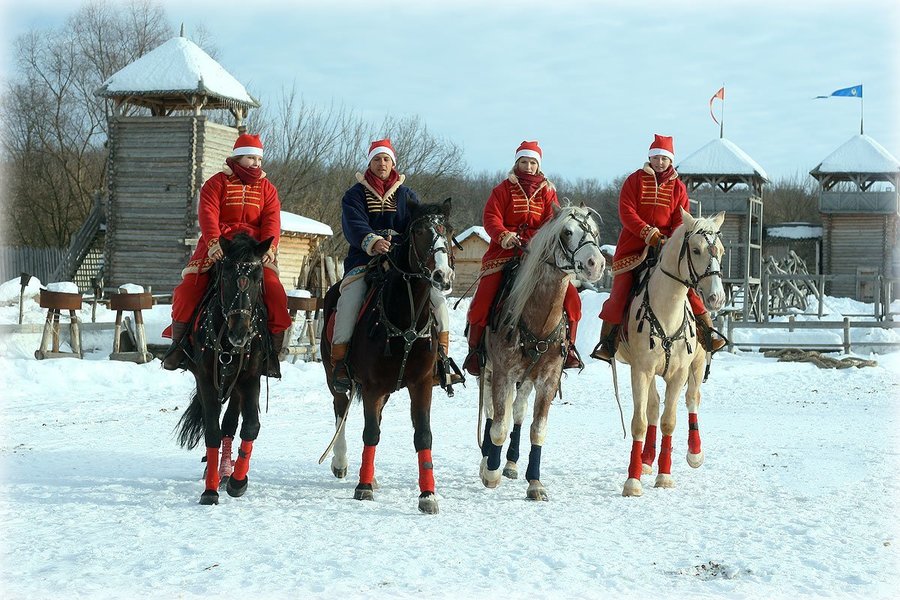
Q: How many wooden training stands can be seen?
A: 3